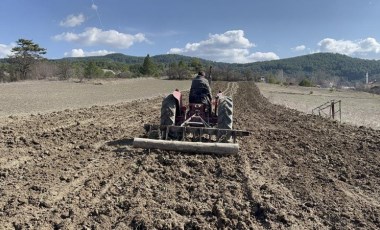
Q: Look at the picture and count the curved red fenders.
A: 2